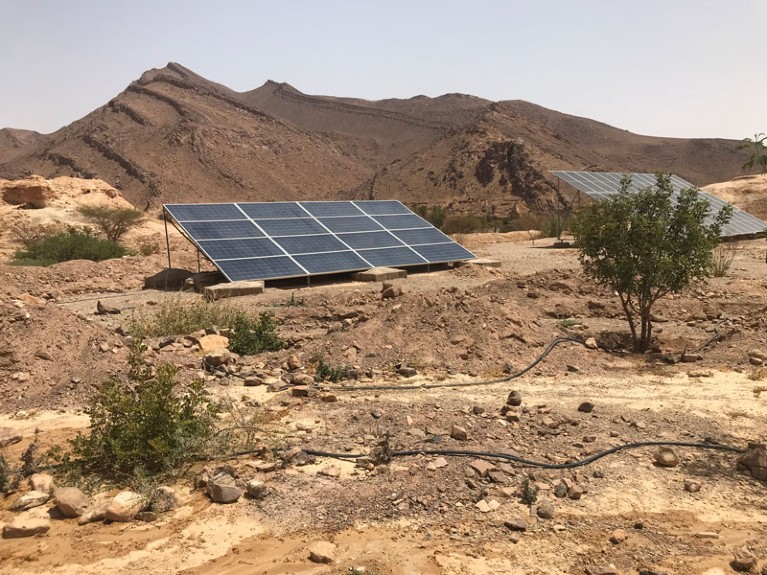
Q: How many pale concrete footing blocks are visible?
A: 3